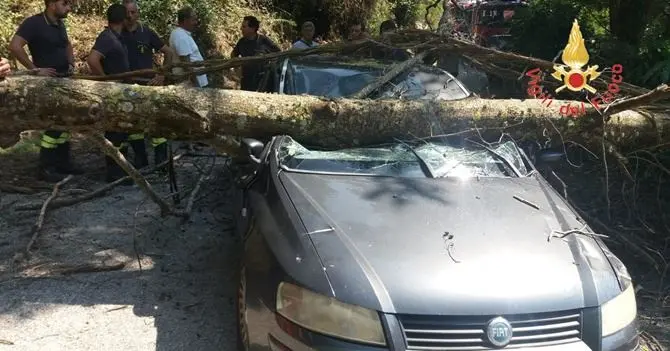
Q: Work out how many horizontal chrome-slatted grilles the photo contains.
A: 1